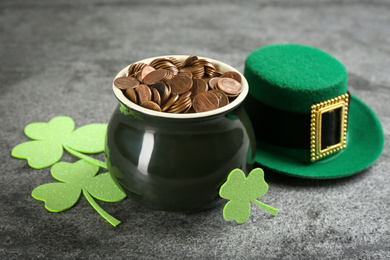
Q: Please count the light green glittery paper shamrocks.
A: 3